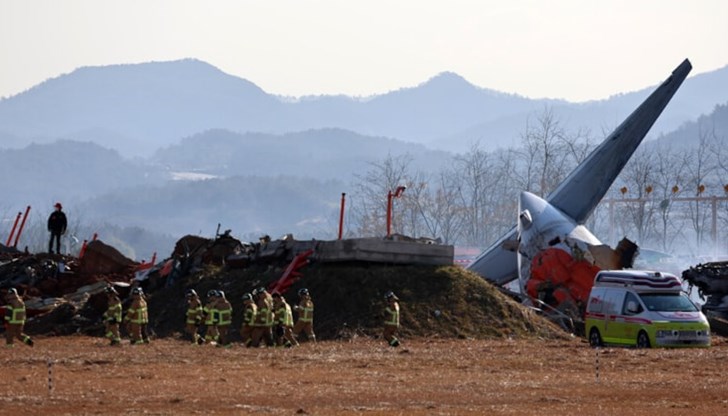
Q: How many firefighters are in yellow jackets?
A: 11